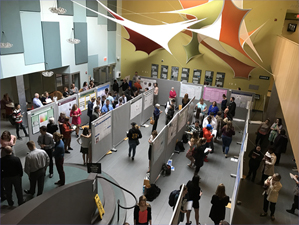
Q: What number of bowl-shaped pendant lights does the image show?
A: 4